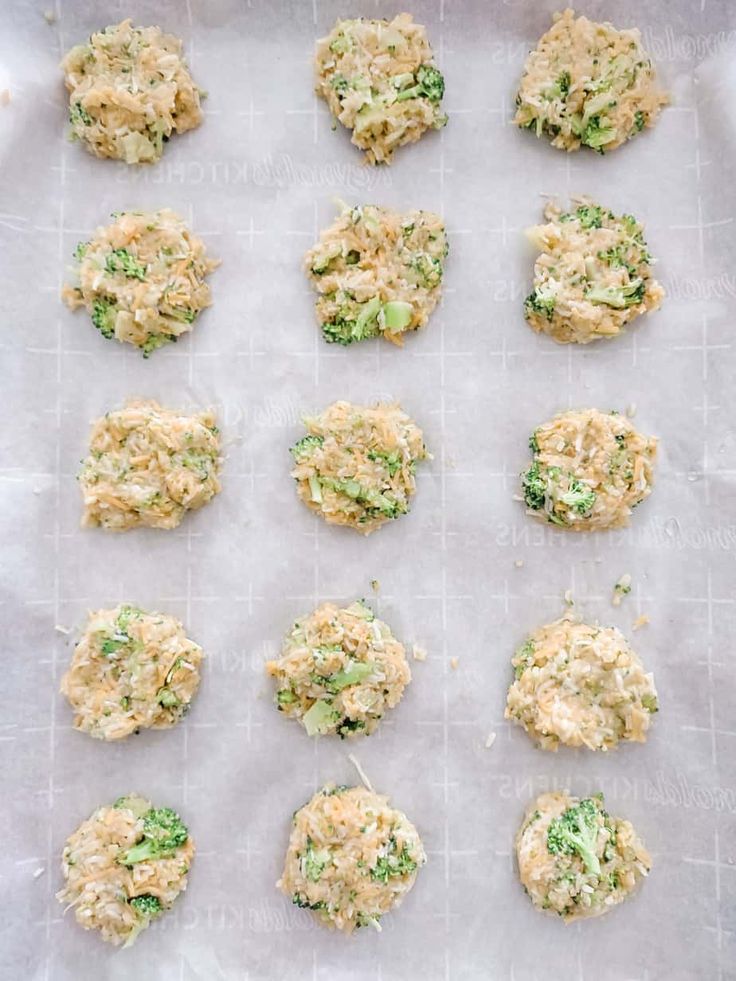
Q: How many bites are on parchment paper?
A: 15